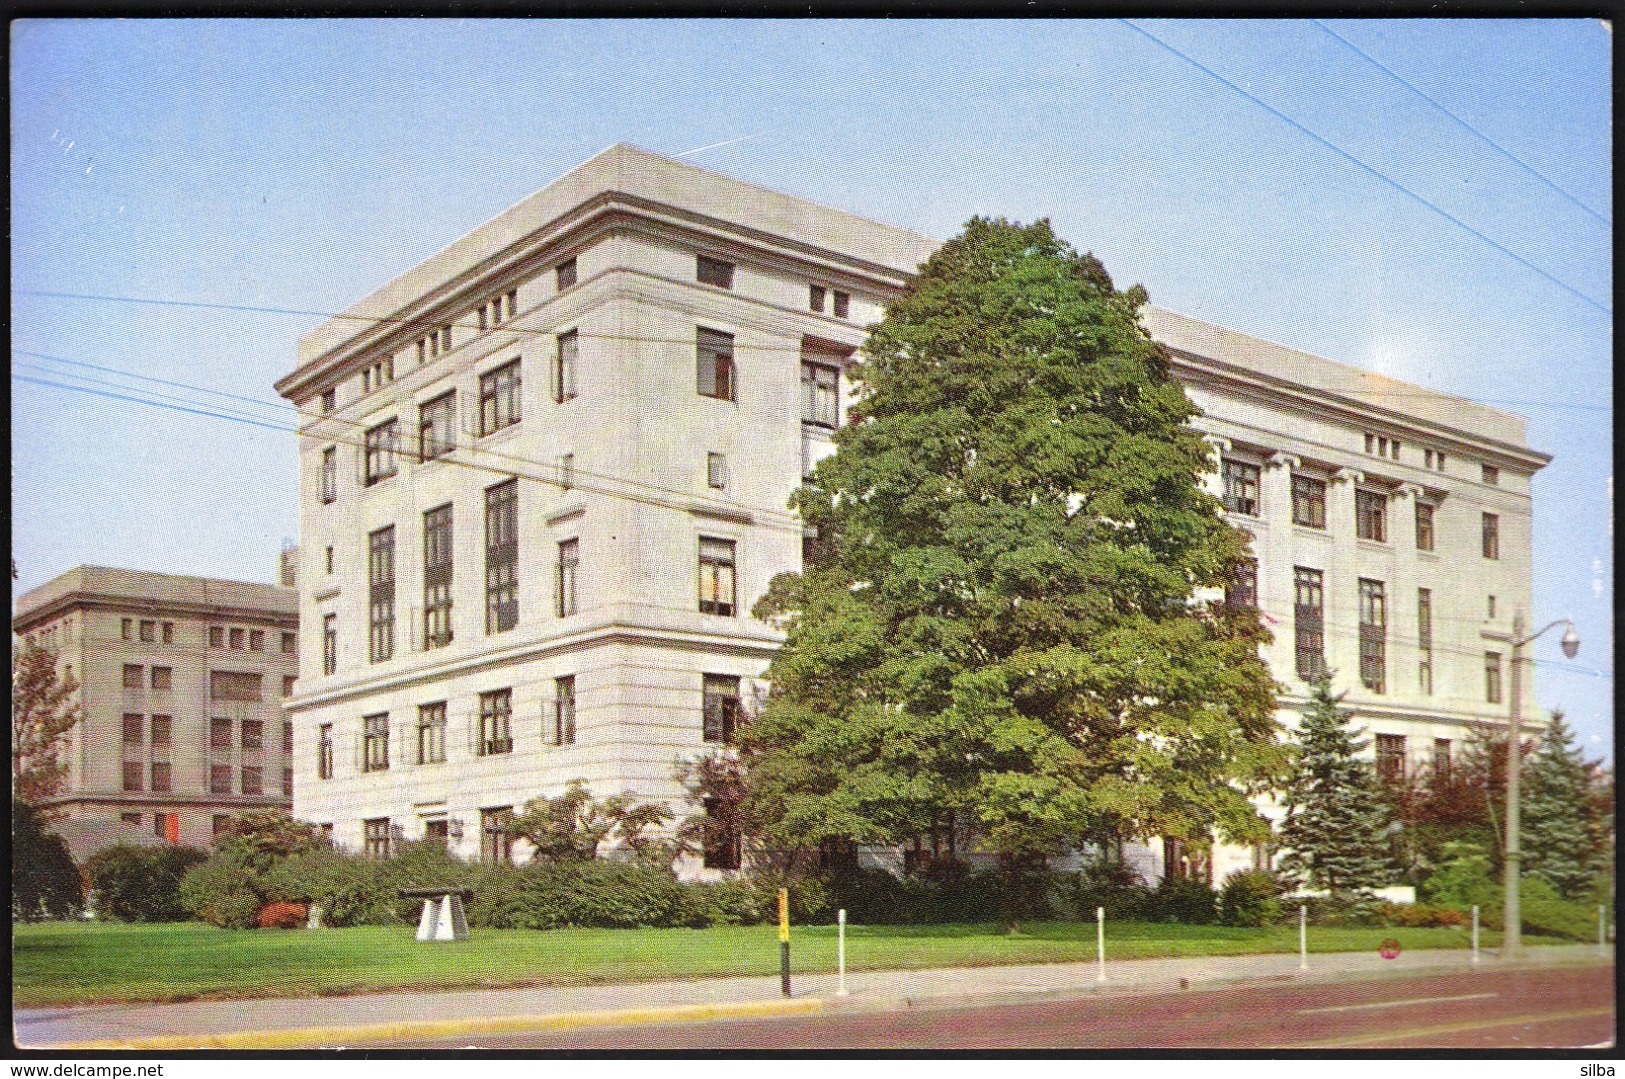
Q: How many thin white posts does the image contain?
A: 5